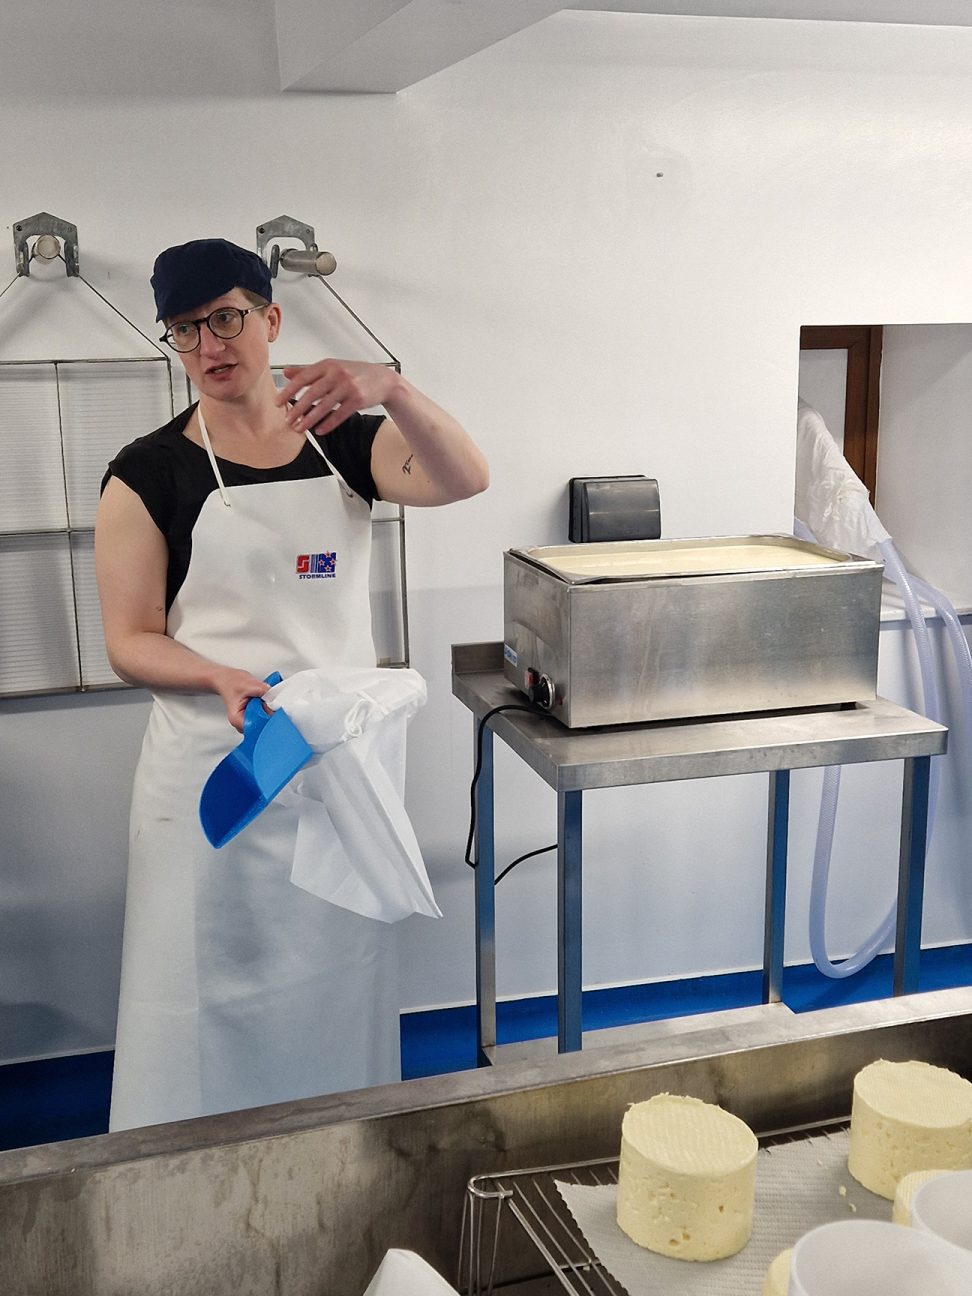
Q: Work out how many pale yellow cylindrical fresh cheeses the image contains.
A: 4